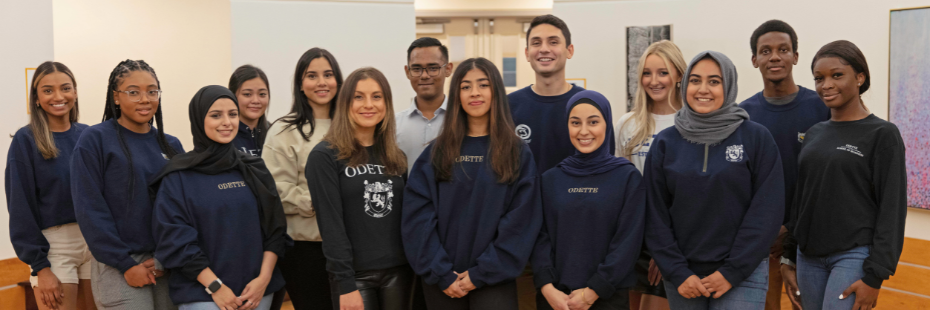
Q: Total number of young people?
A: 14